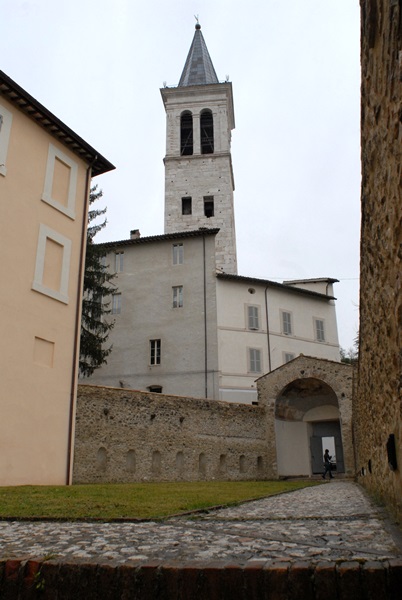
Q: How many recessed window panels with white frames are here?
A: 2